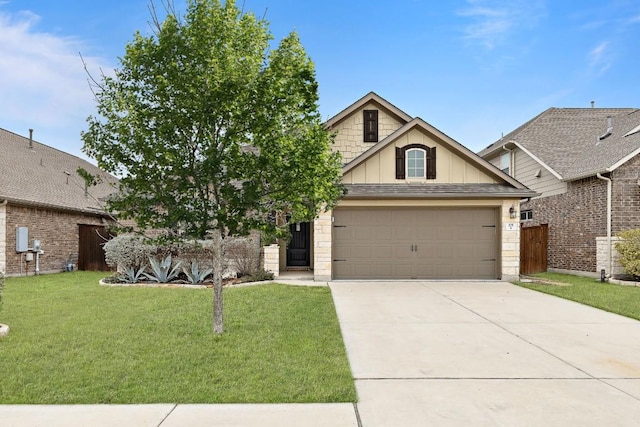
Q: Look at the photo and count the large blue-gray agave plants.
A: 3